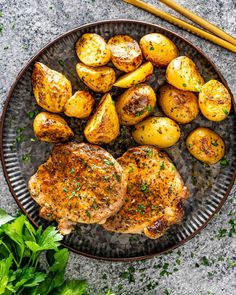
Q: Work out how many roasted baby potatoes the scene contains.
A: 15